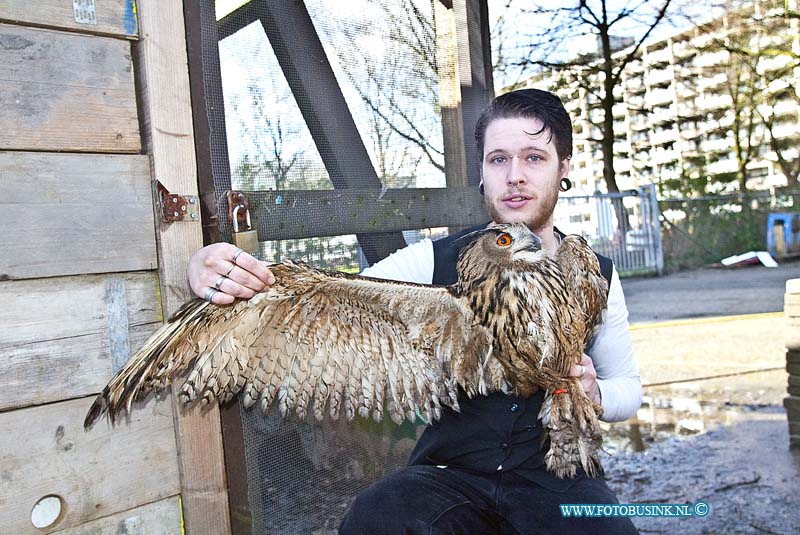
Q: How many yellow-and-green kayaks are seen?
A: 0